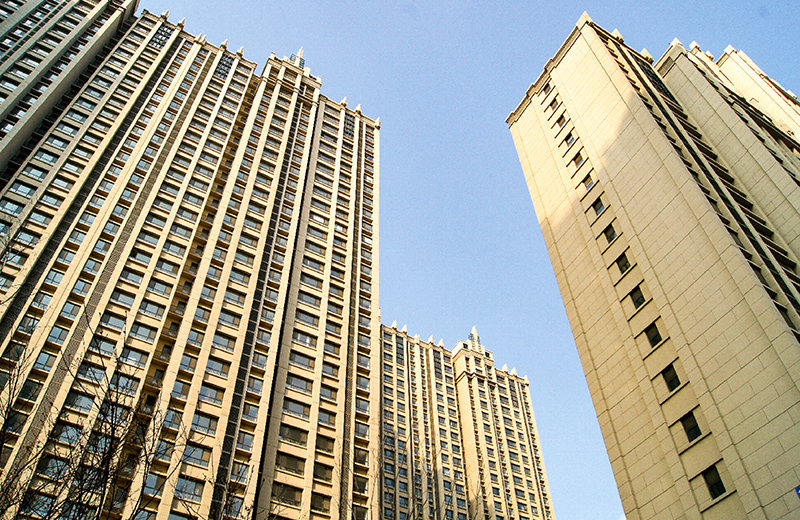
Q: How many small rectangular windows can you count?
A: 14